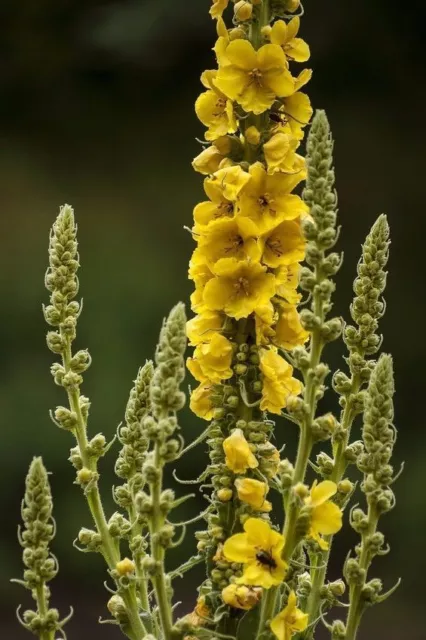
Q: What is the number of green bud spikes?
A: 7